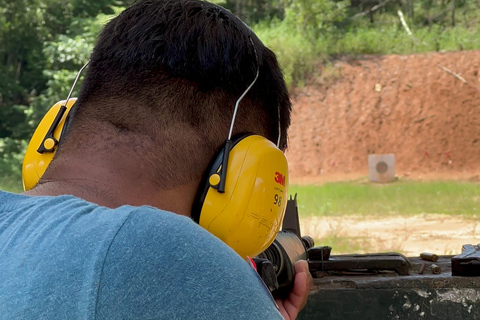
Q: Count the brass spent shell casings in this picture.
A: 2